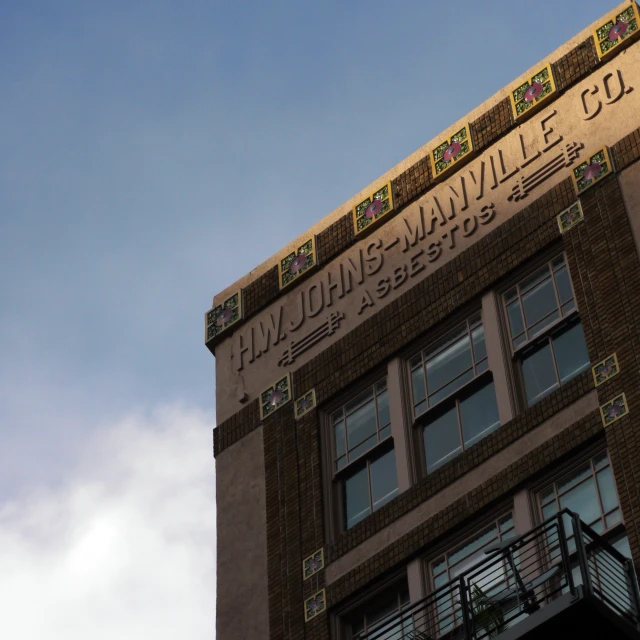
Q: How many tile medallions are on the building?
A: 14